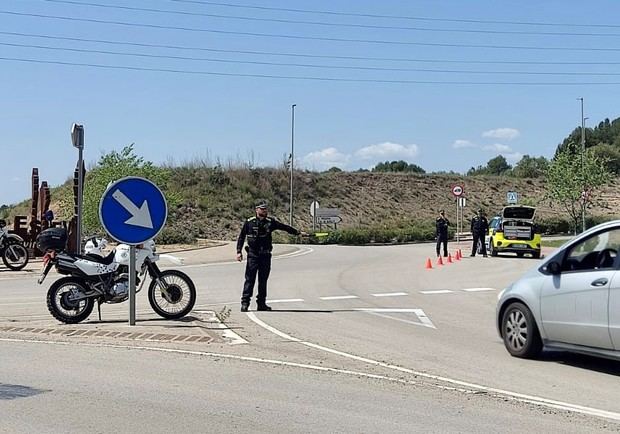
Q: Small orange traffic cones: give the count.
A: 5